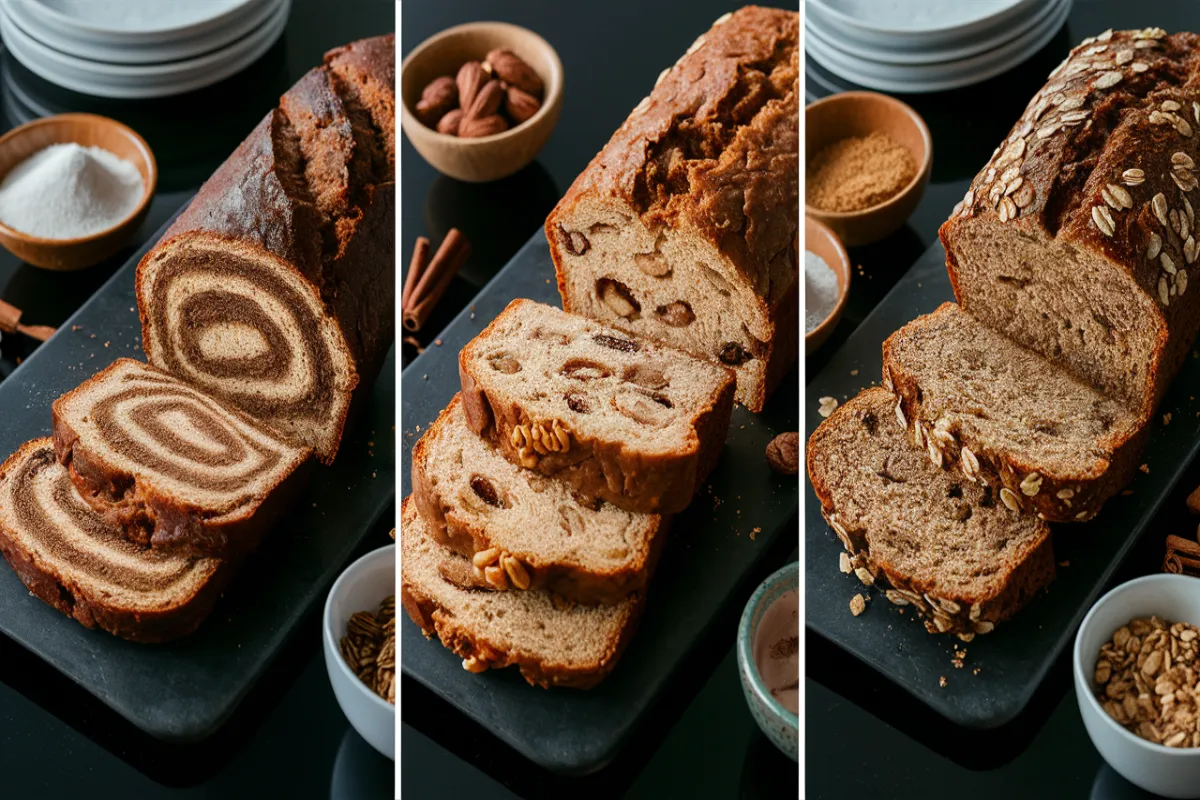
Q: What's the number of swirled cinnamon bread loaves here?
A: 1